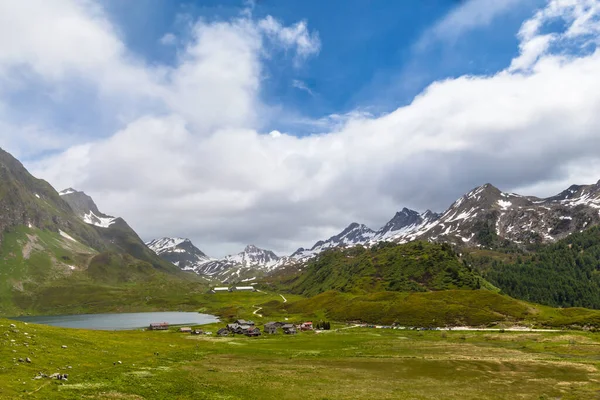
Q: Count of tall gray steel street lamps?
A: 0